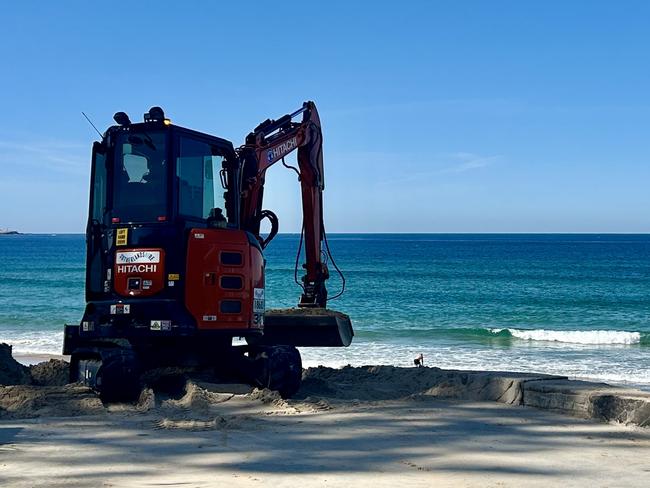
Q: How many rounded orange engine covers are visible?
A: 2